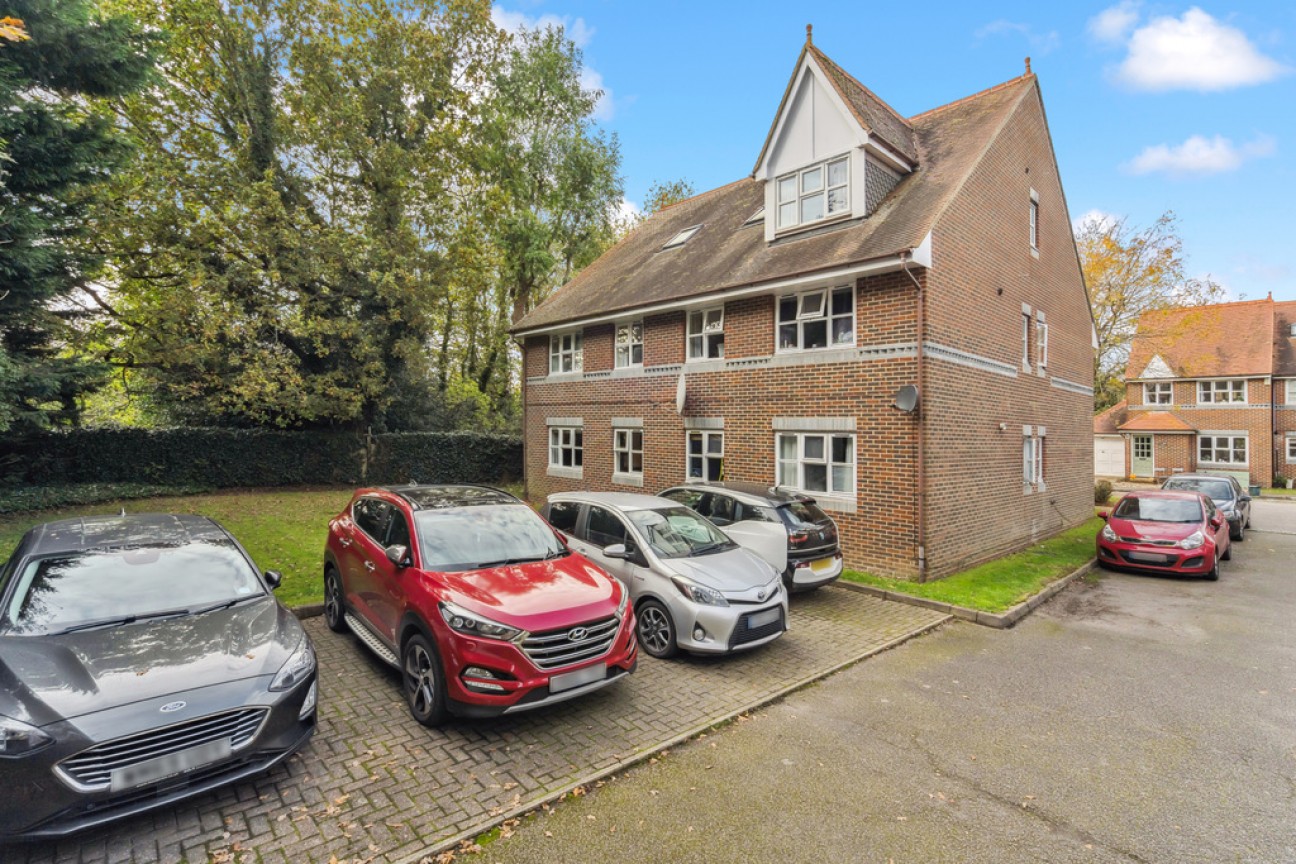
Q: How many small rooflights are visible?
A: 2